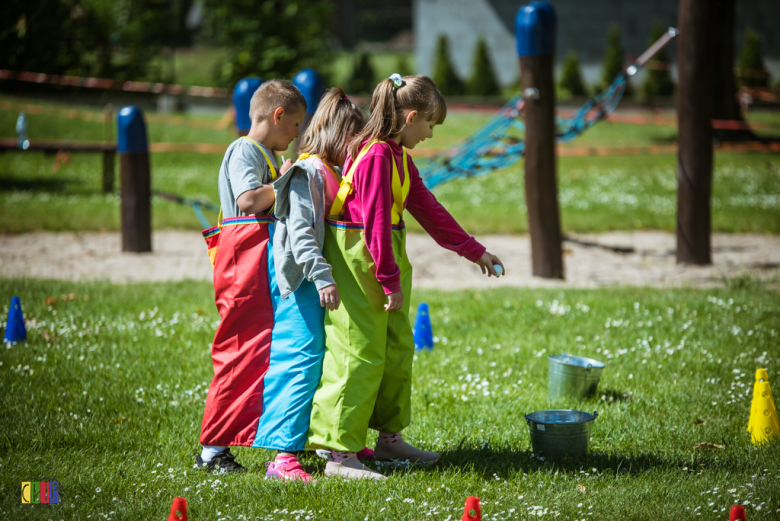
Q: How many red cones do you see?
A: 3